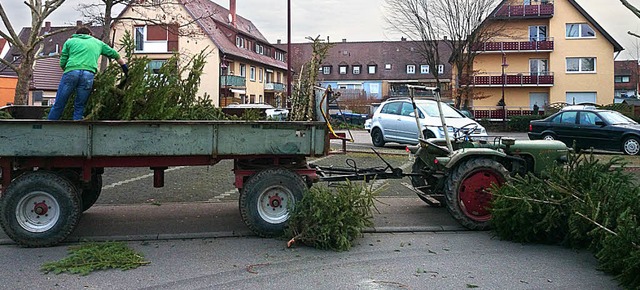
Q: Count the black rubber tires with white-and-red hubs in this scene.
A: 2